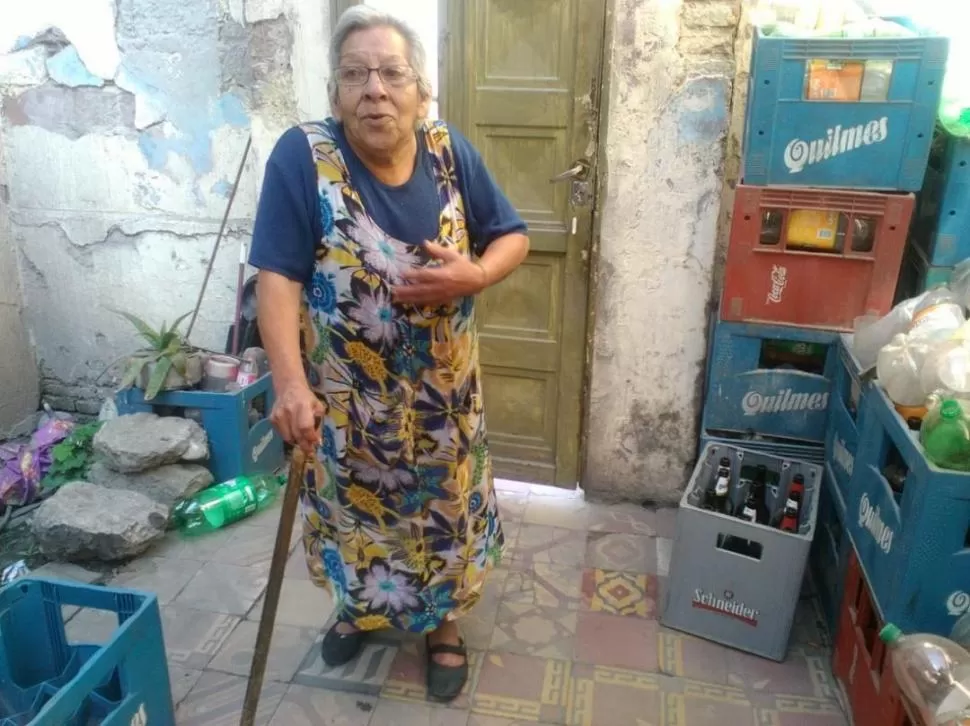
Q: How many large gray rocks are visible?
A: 3